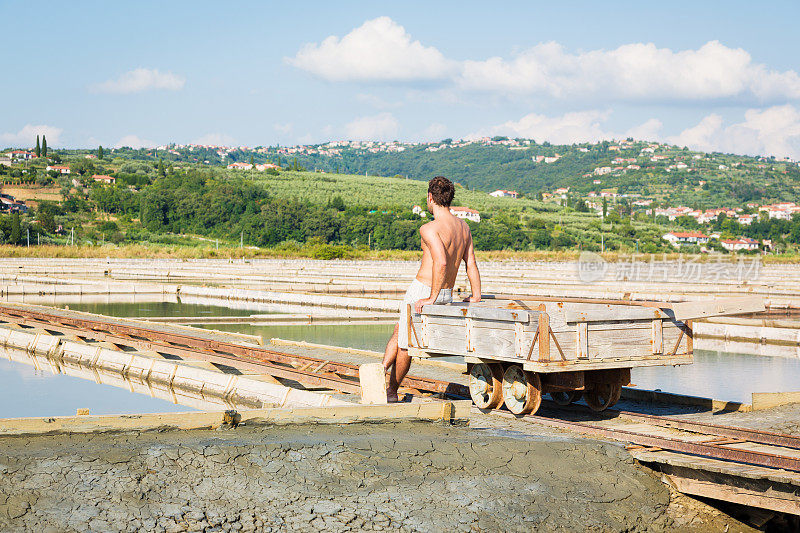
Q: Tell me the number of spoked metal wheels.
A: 4